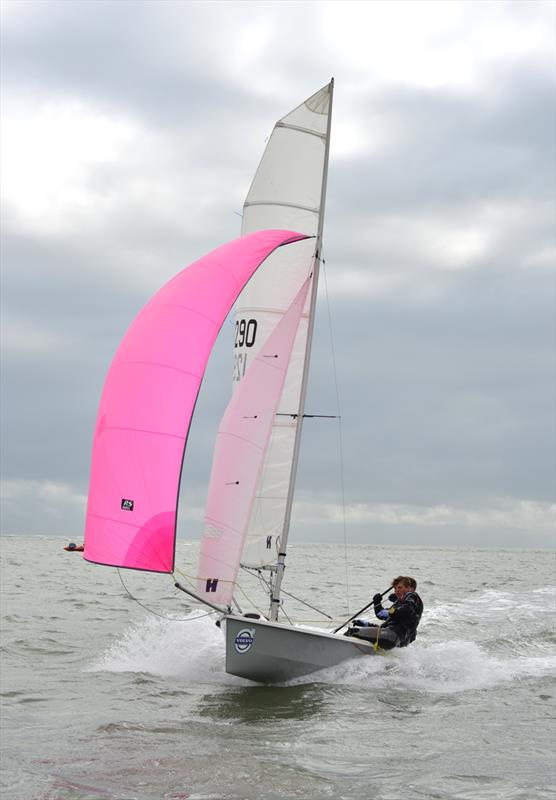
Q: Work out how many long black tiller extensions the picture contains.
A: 1